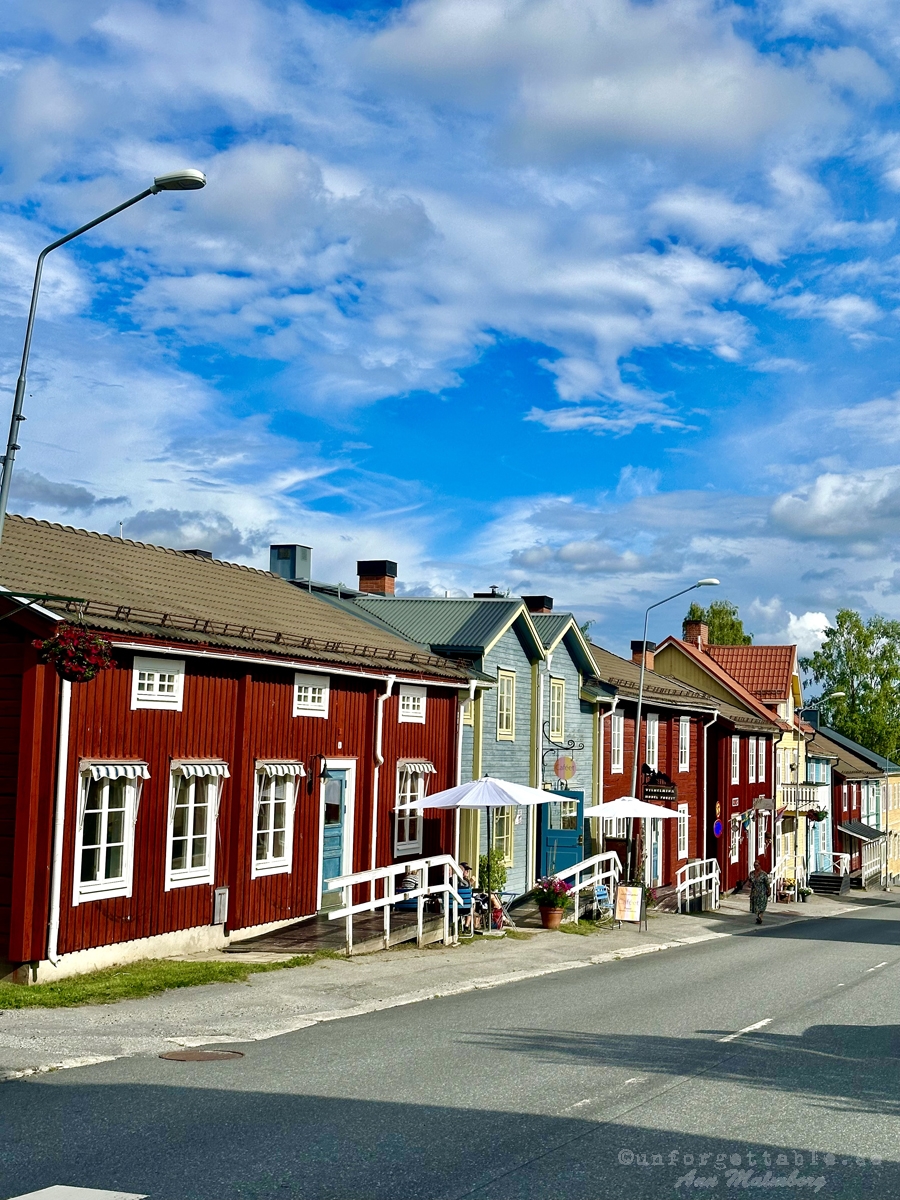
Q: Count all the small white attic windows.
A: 3